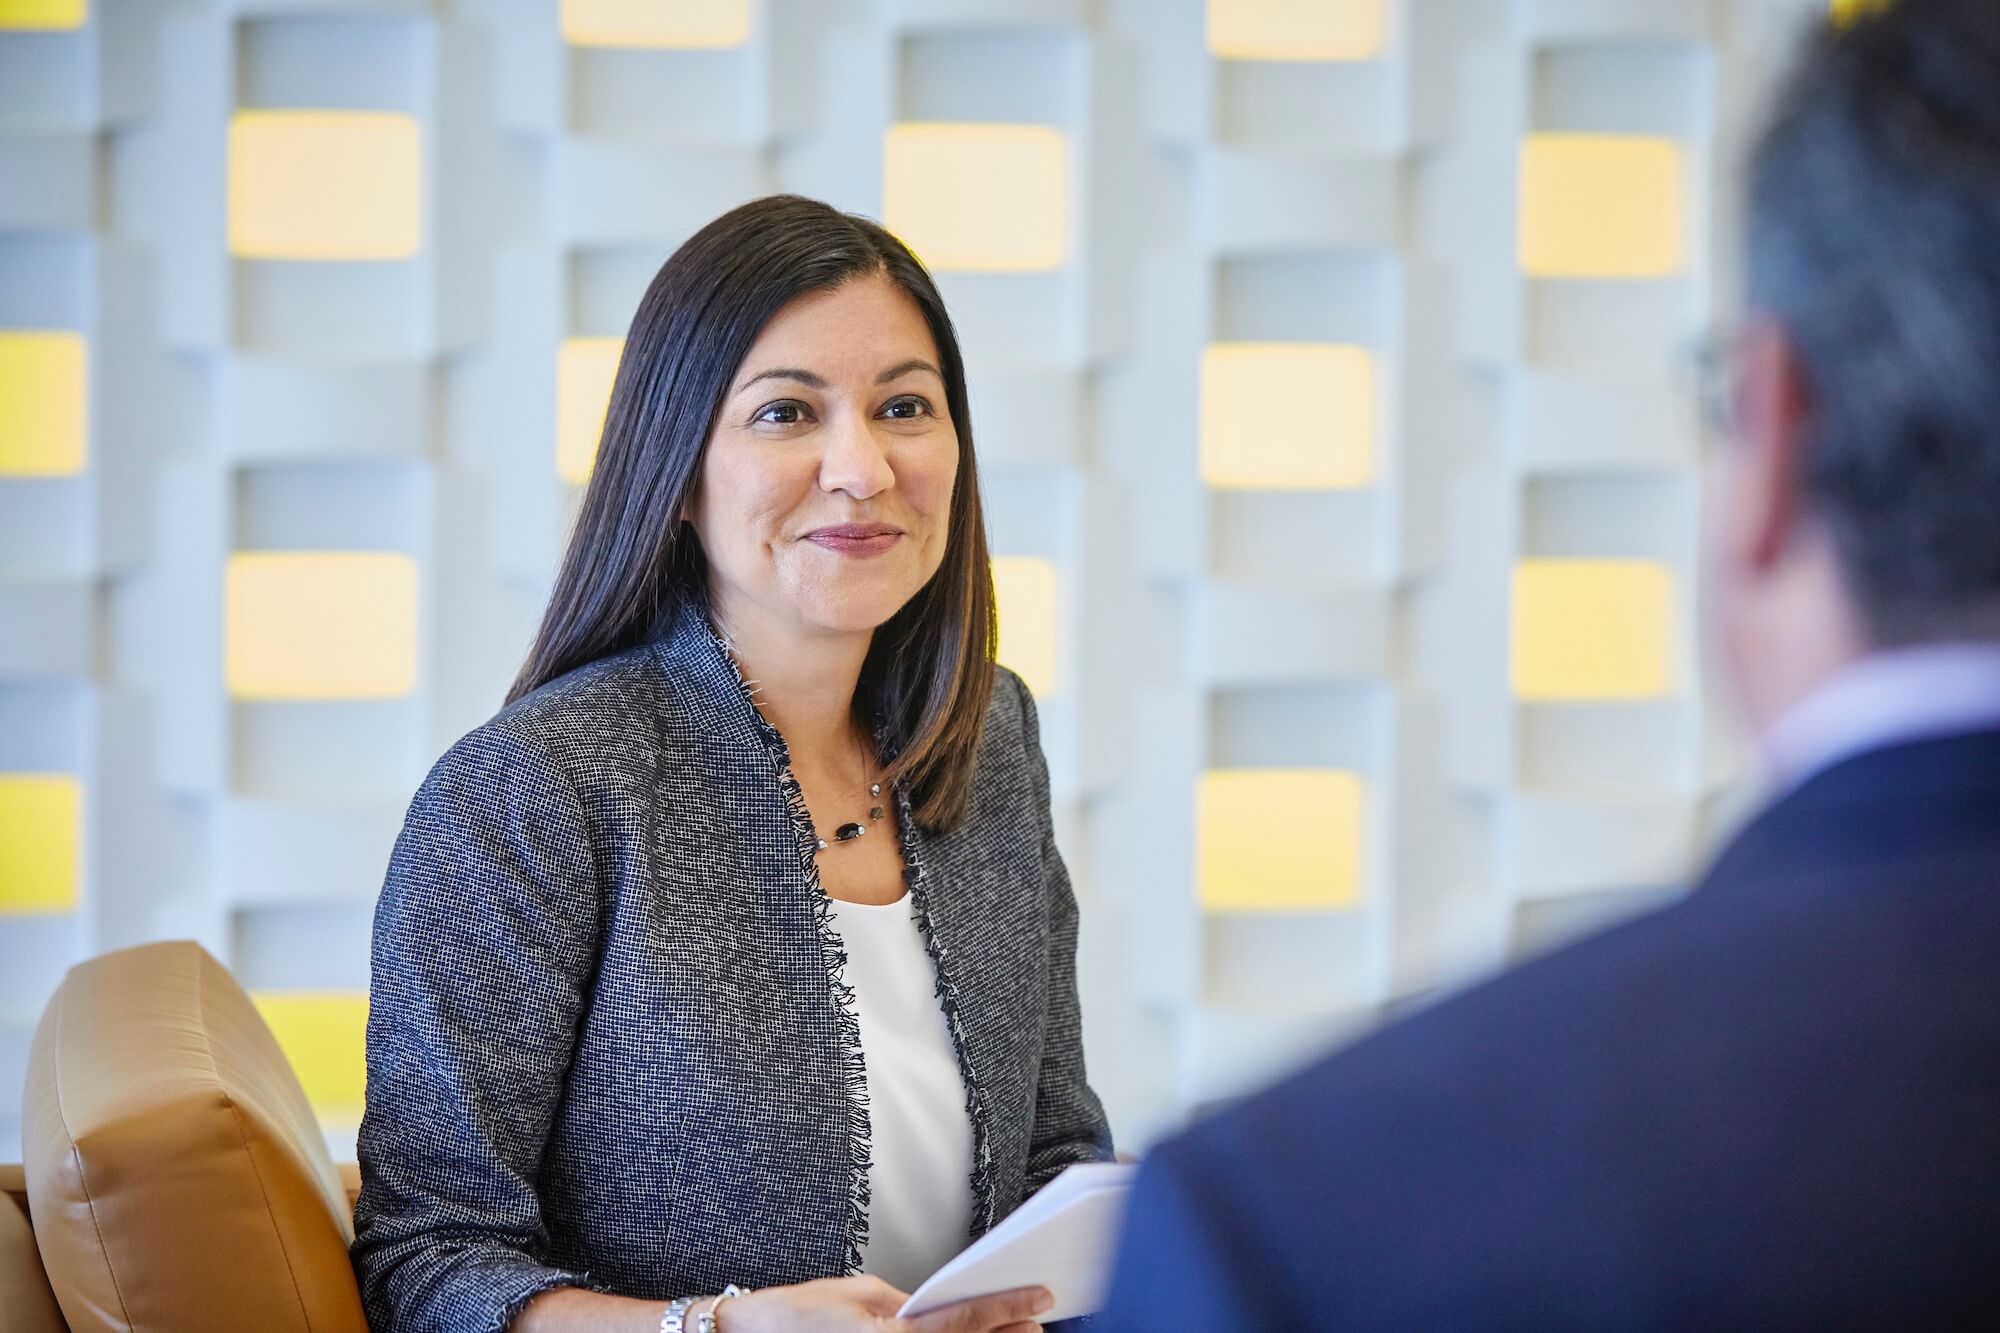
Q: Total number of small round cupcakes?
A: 0